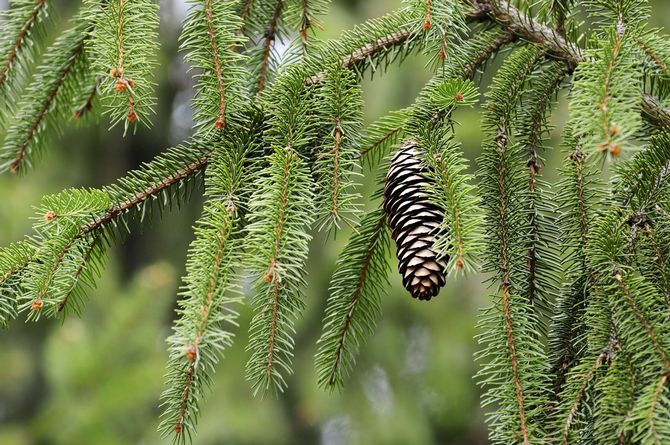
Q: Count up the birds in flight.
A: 0